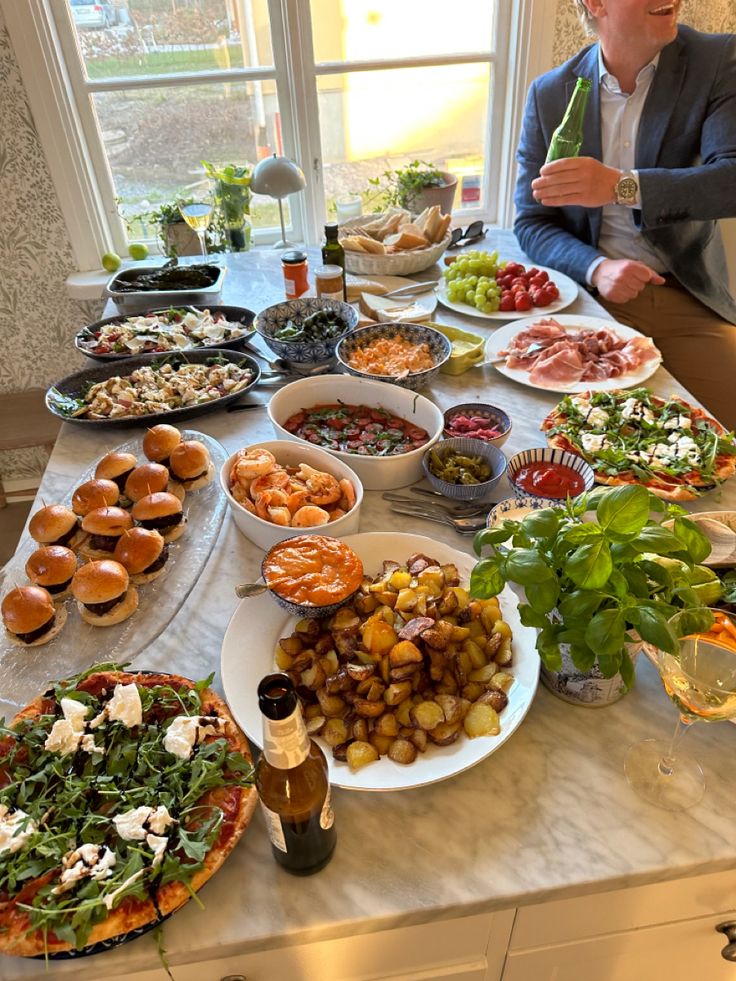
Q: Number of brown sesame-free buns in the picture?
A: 12